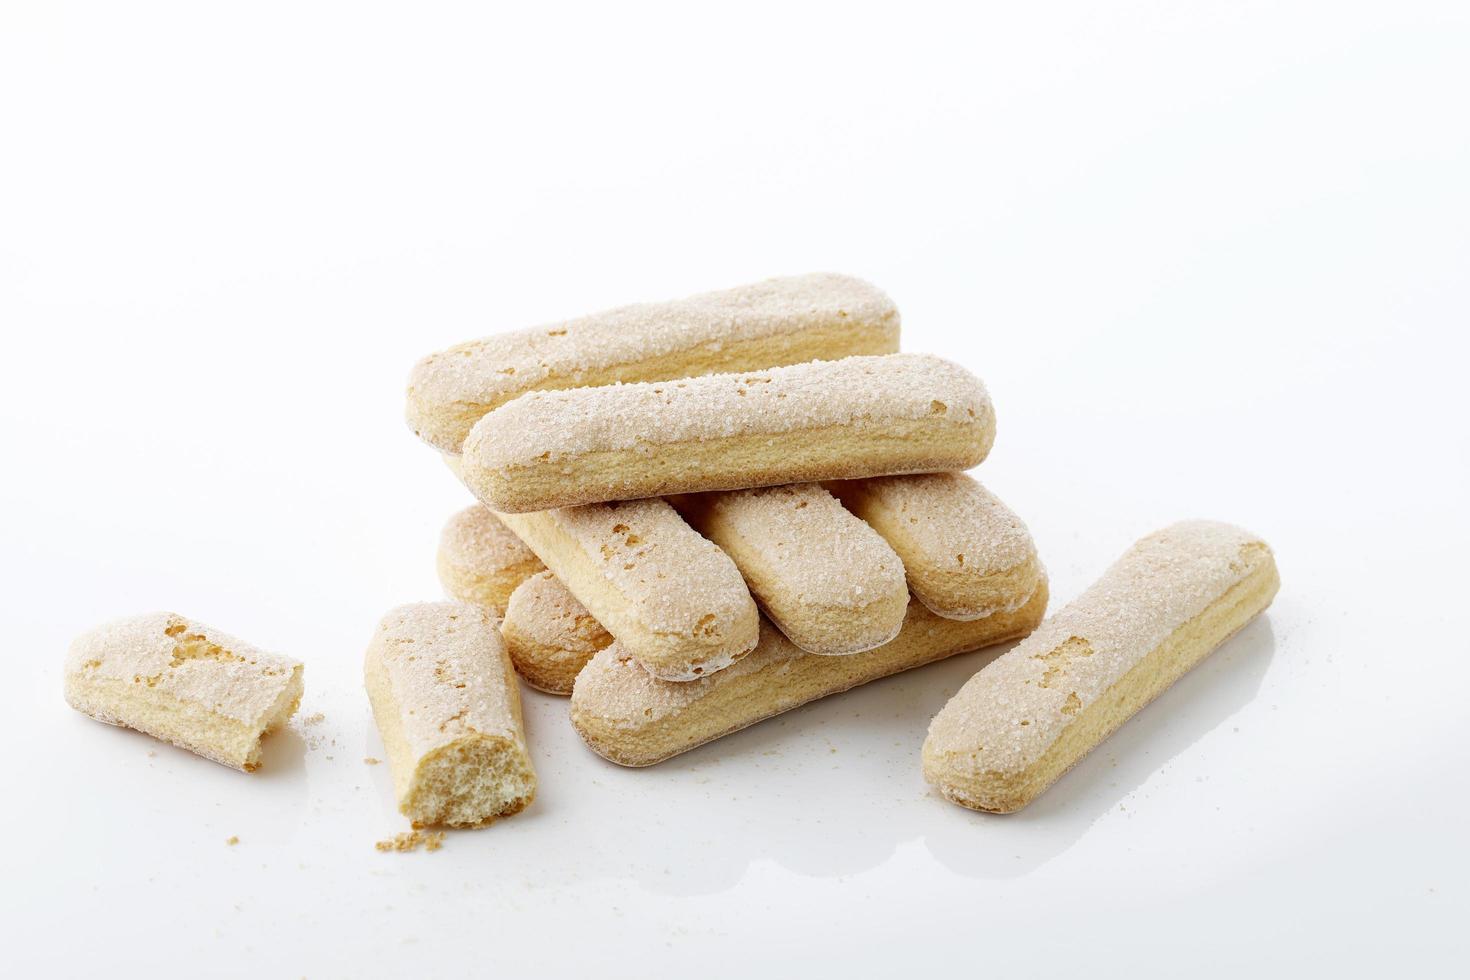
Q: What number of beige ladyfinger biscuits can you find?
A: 11